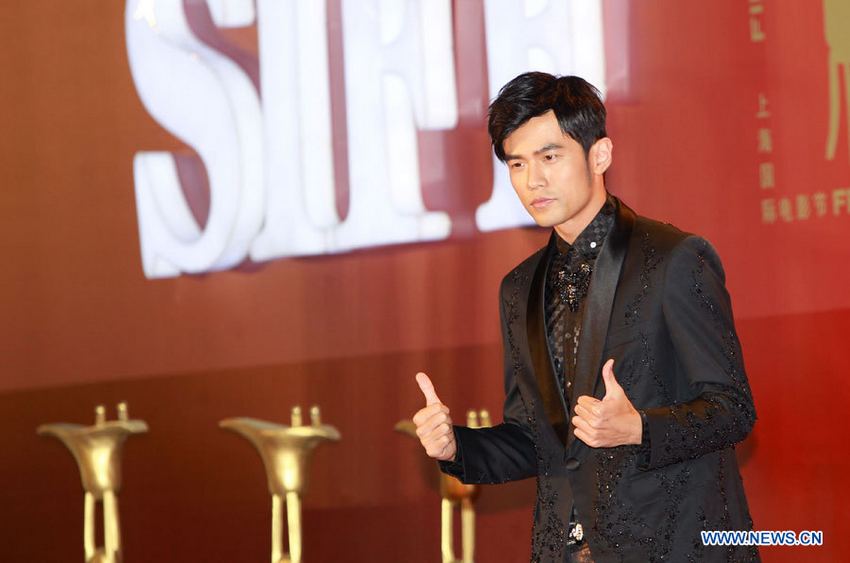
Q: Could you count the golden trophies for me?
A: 3